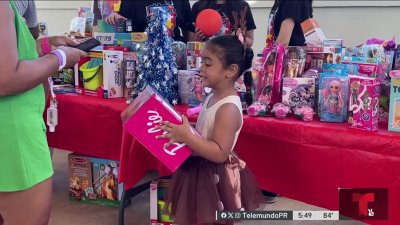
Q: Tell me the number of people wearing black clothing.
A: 3